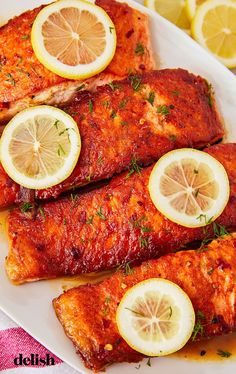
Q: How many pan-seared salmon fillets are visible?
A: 4